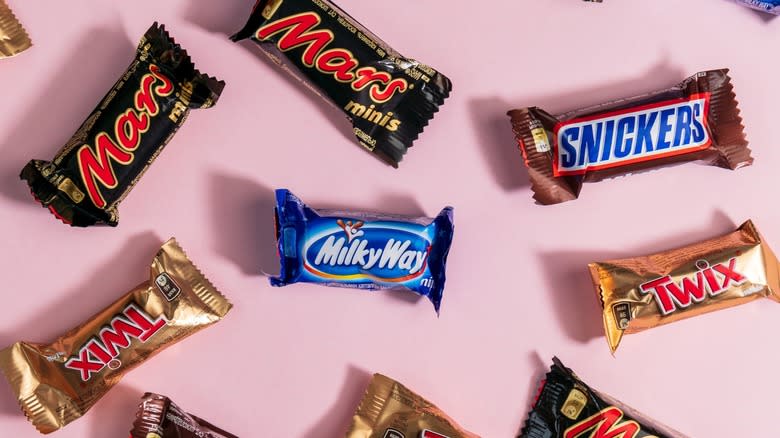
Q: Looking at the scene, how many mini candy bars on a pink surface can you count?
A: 11